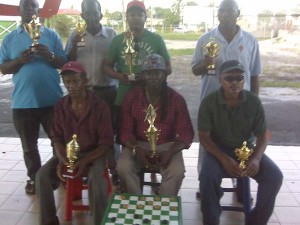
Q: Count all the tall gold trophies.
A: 2